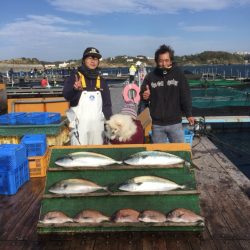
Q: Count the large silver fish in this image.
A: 4